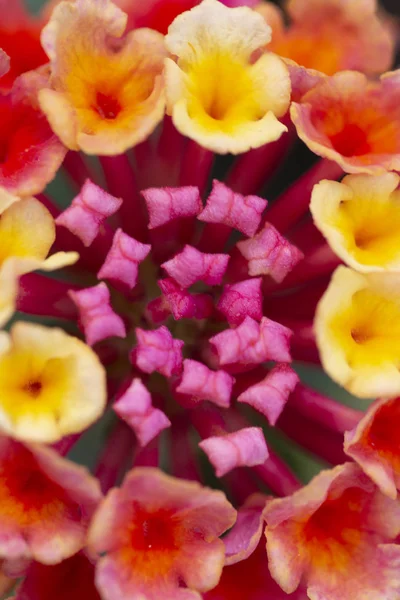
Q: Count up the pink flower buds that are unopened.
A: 15